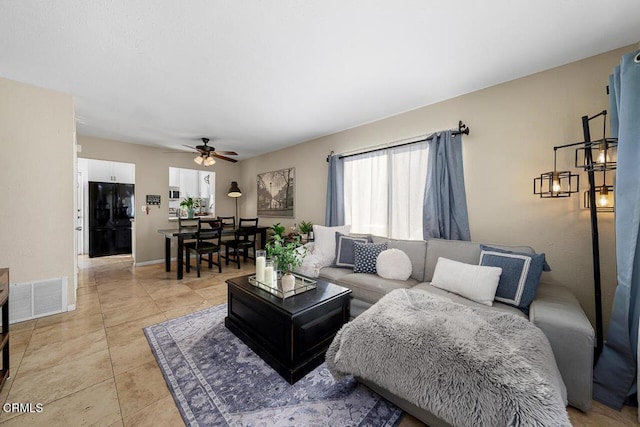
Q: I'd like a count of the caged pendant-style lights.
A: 3